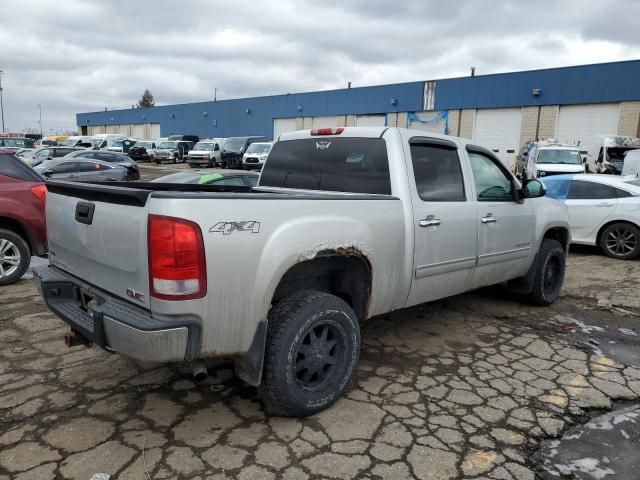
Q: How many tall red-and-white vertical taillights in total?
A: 1